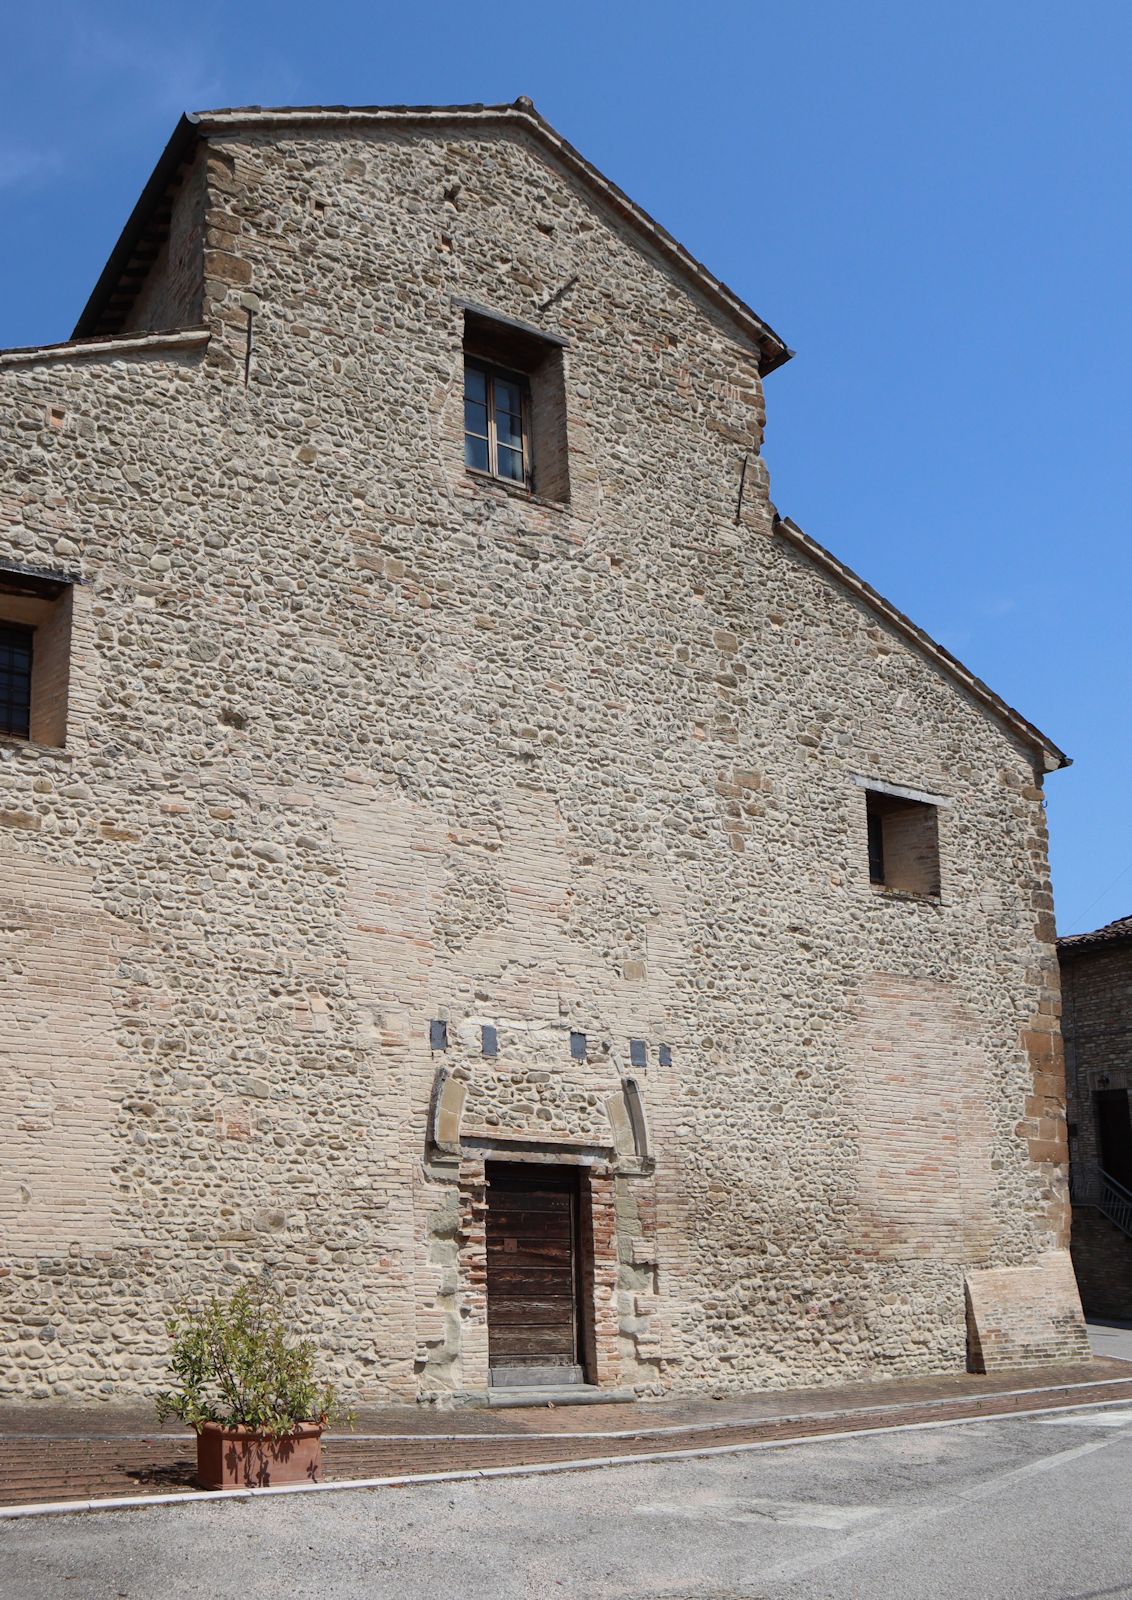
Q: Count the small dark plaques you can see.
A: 5